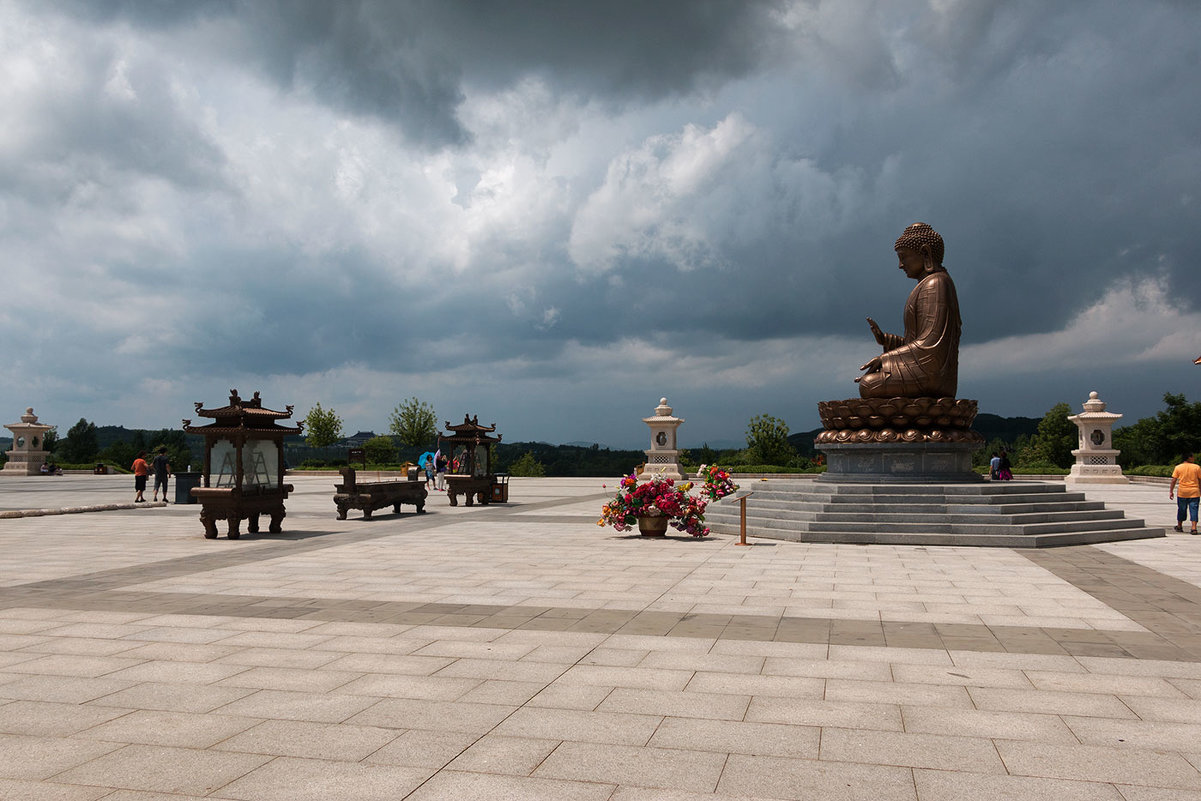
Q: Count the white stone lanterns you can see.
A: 3